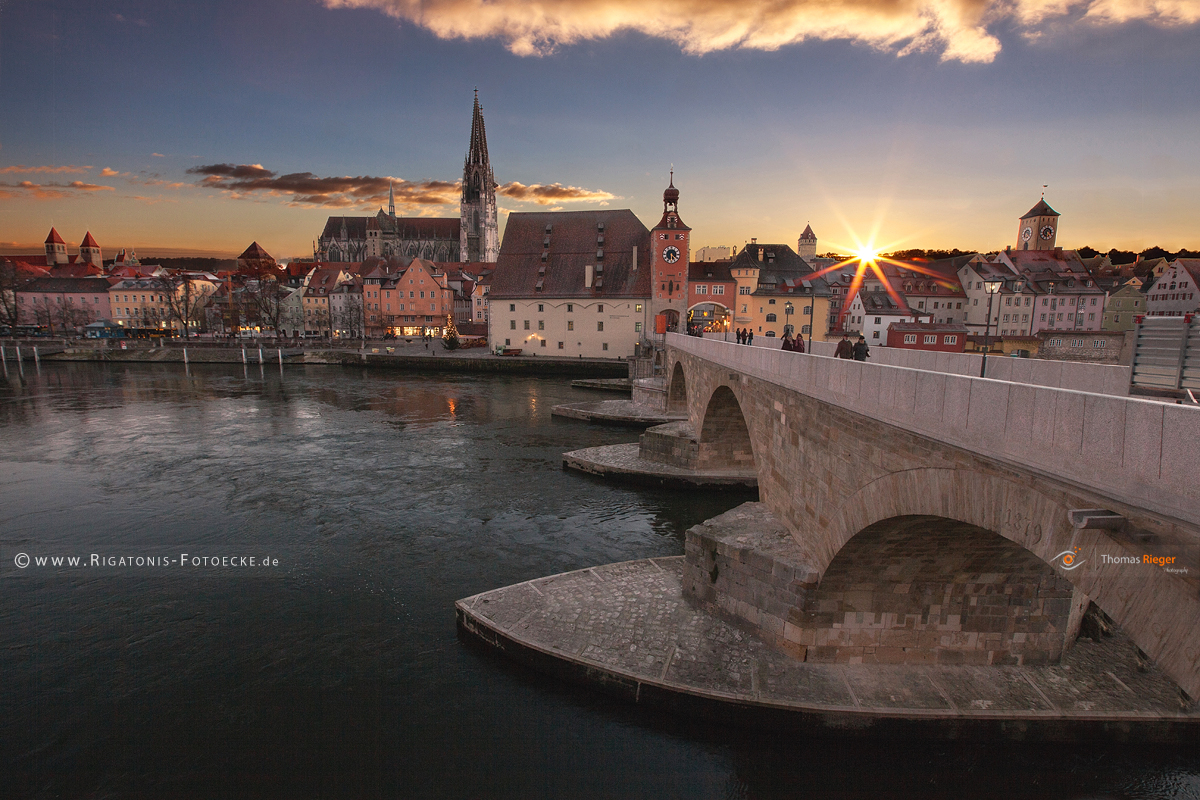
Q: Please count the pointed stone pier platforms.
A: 4